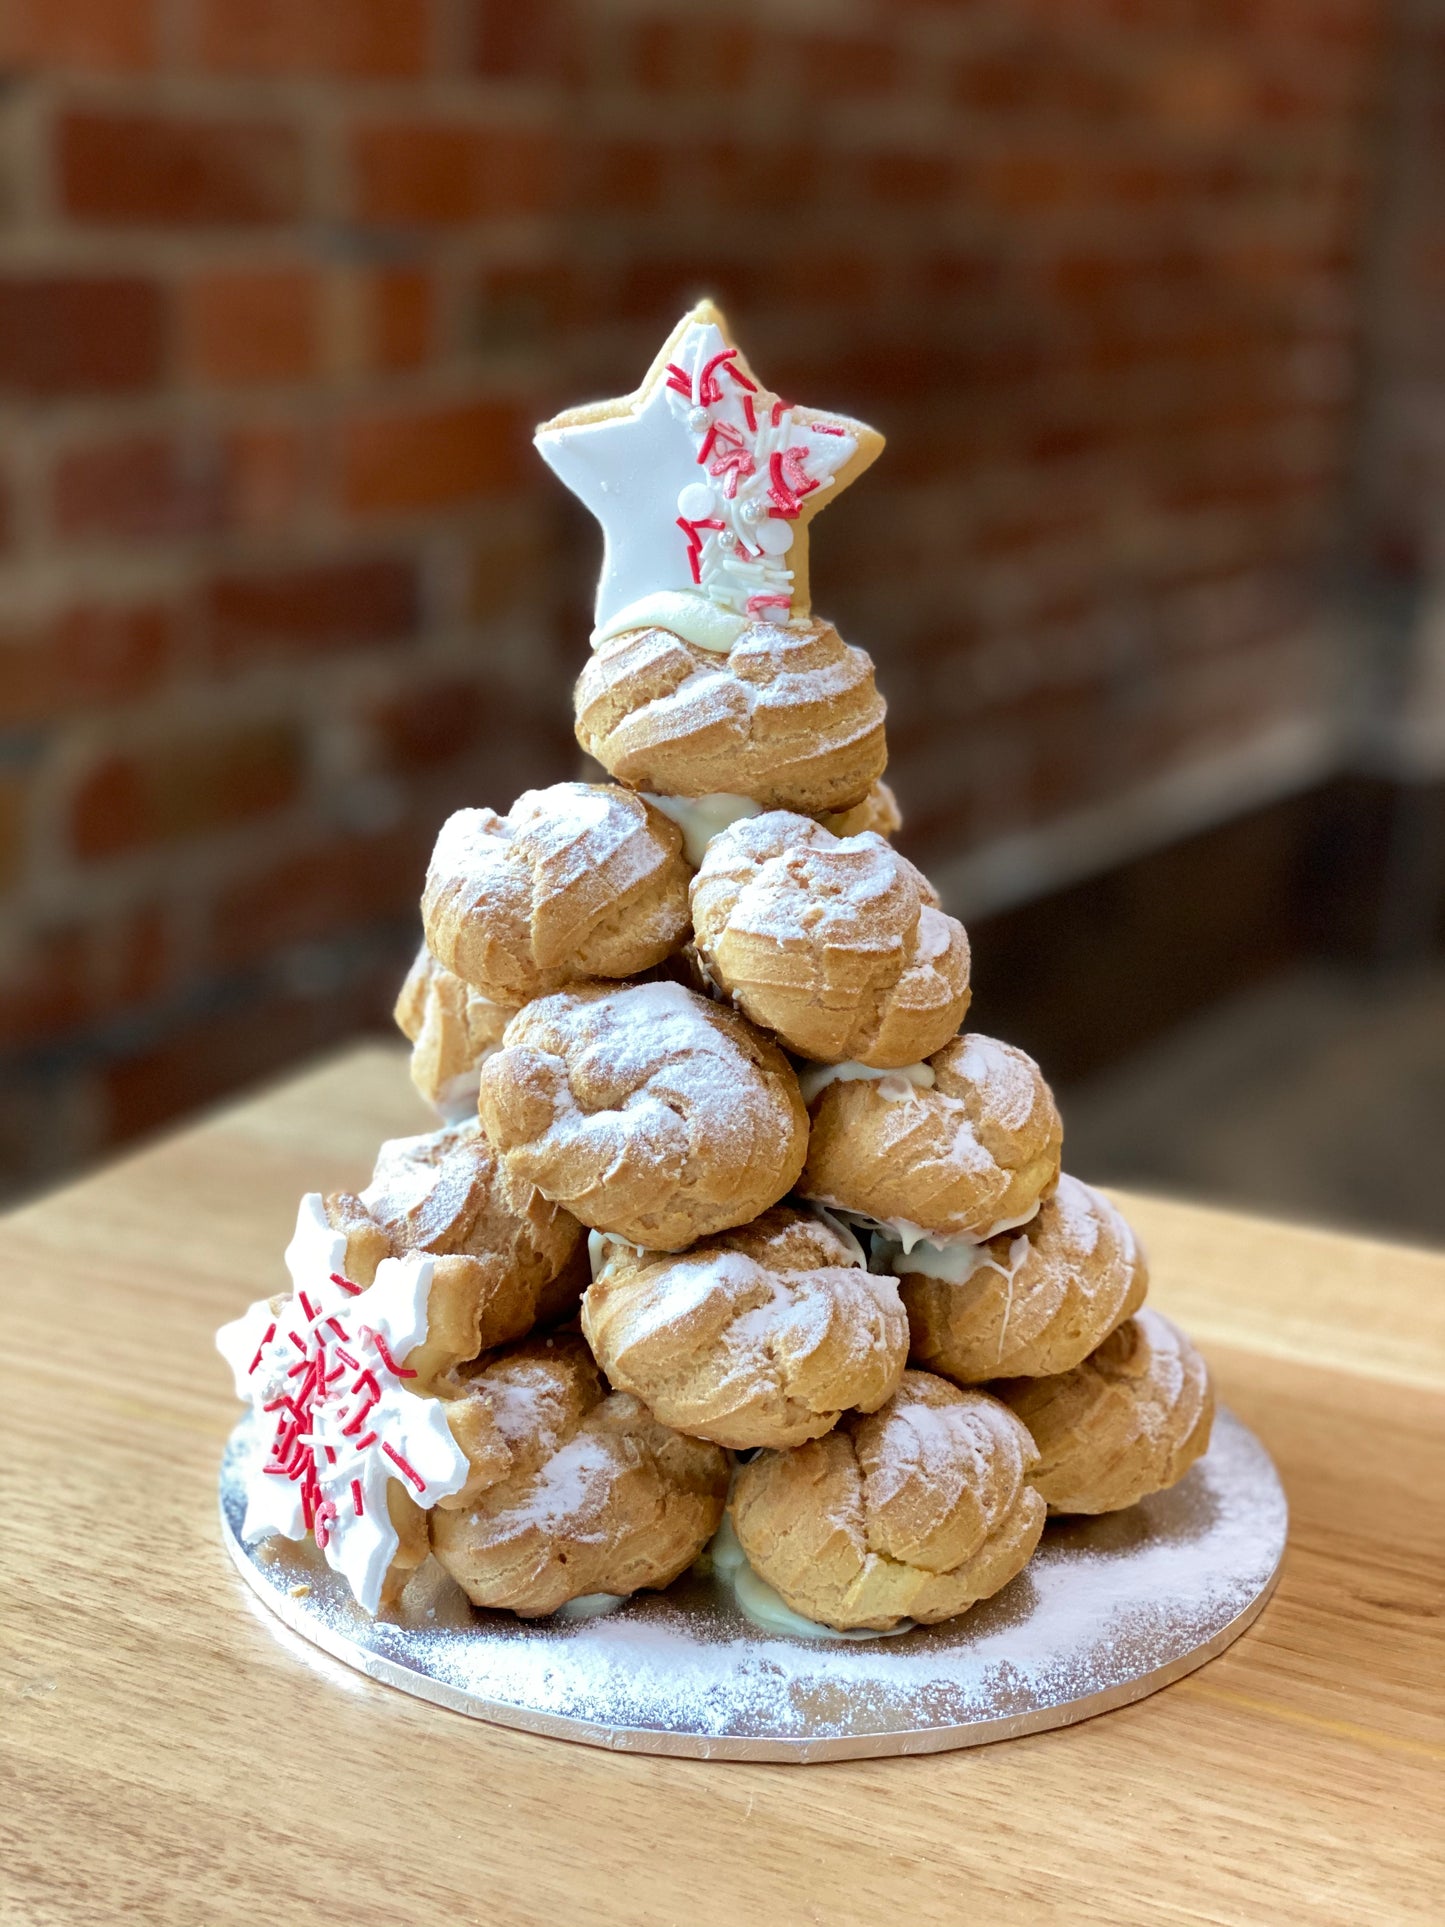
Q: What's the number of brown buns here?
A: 13